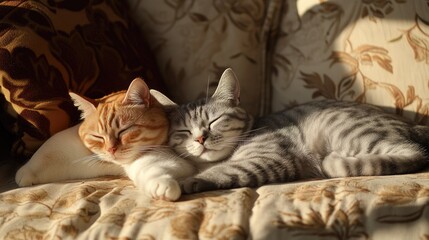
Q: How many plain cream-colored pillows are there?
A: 1